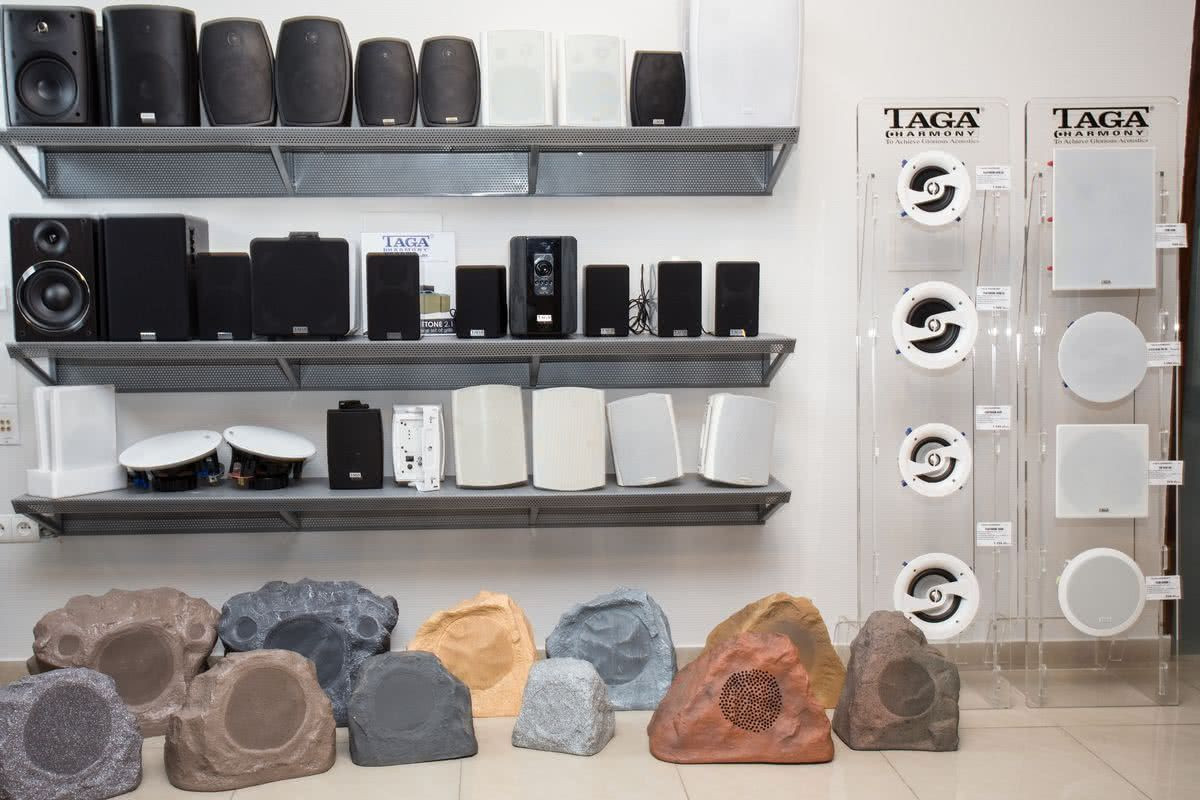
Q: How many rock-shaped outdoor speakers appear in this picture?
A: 11